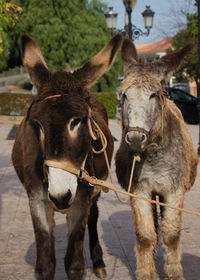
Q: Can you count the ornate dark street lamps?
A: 2